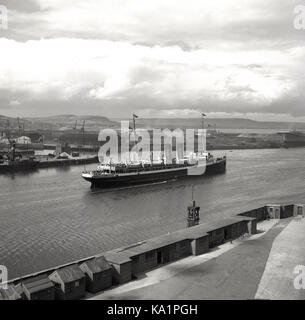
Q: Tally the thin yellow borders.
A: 0